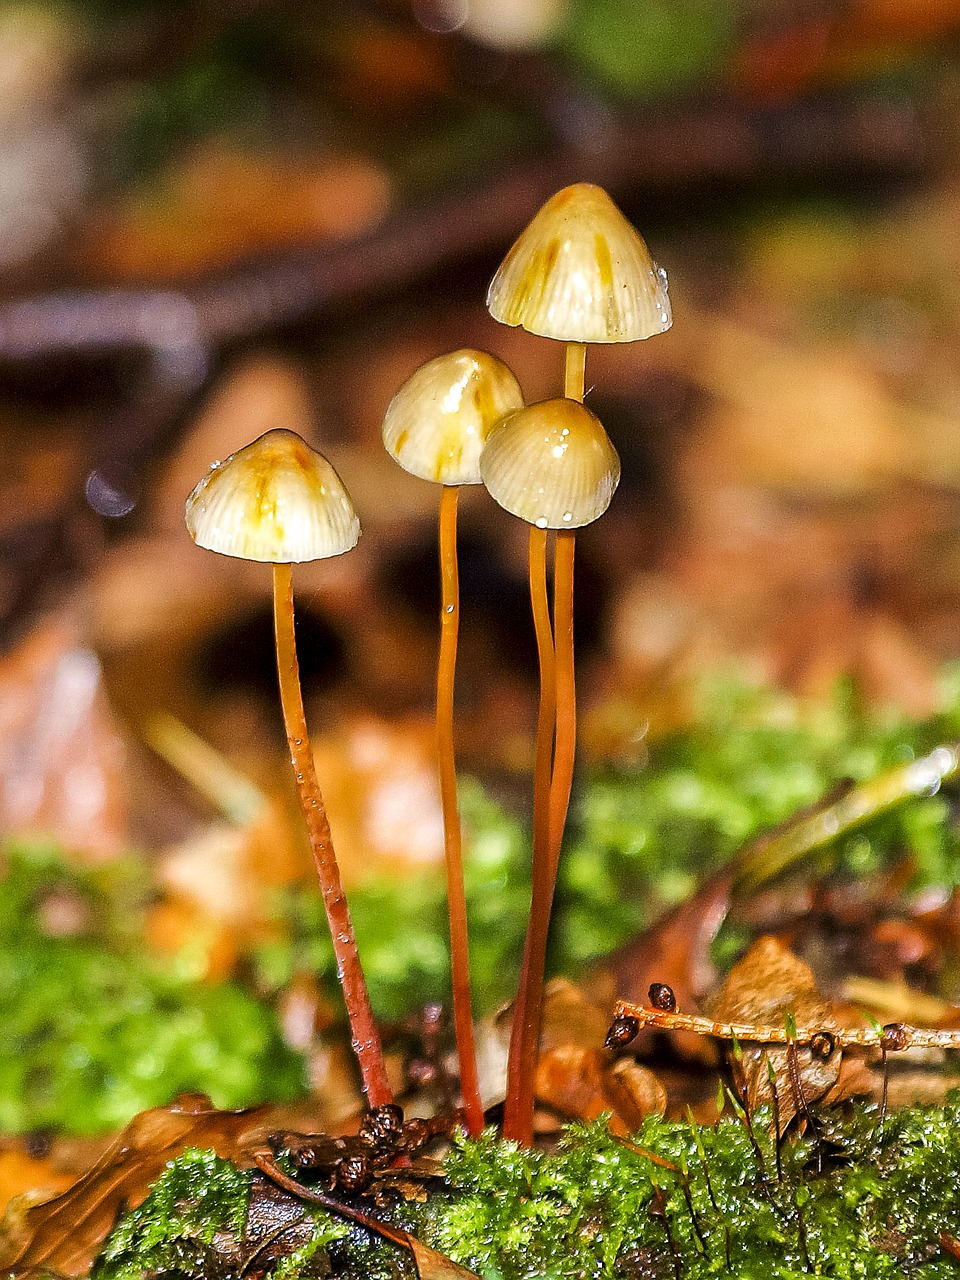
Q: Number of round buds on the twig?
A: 4